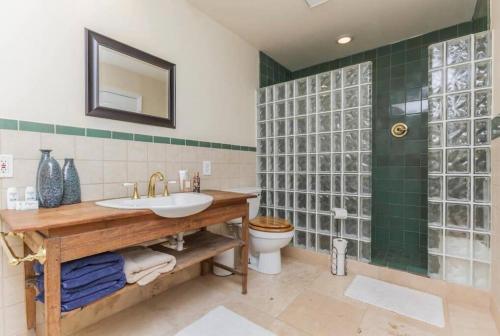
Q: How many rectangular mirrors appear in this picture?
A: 1